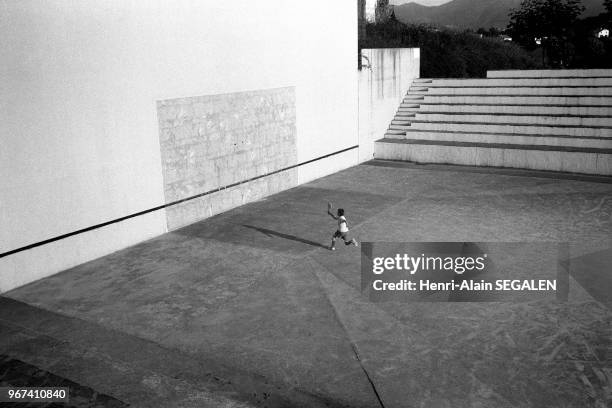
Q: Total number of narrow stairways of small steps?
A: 1